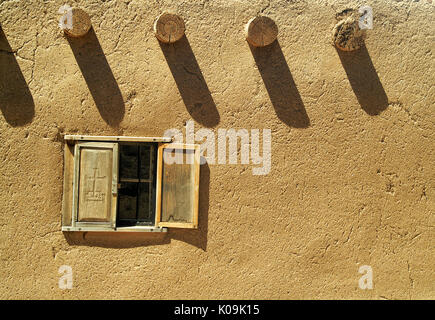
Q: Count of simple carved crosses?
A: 1